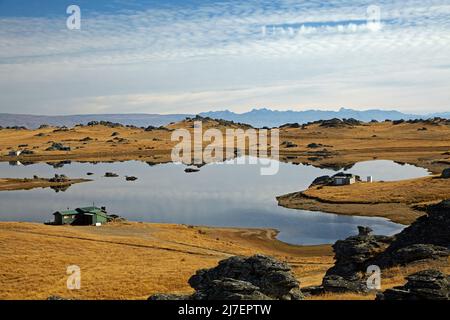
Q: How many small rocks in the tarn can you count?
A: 4